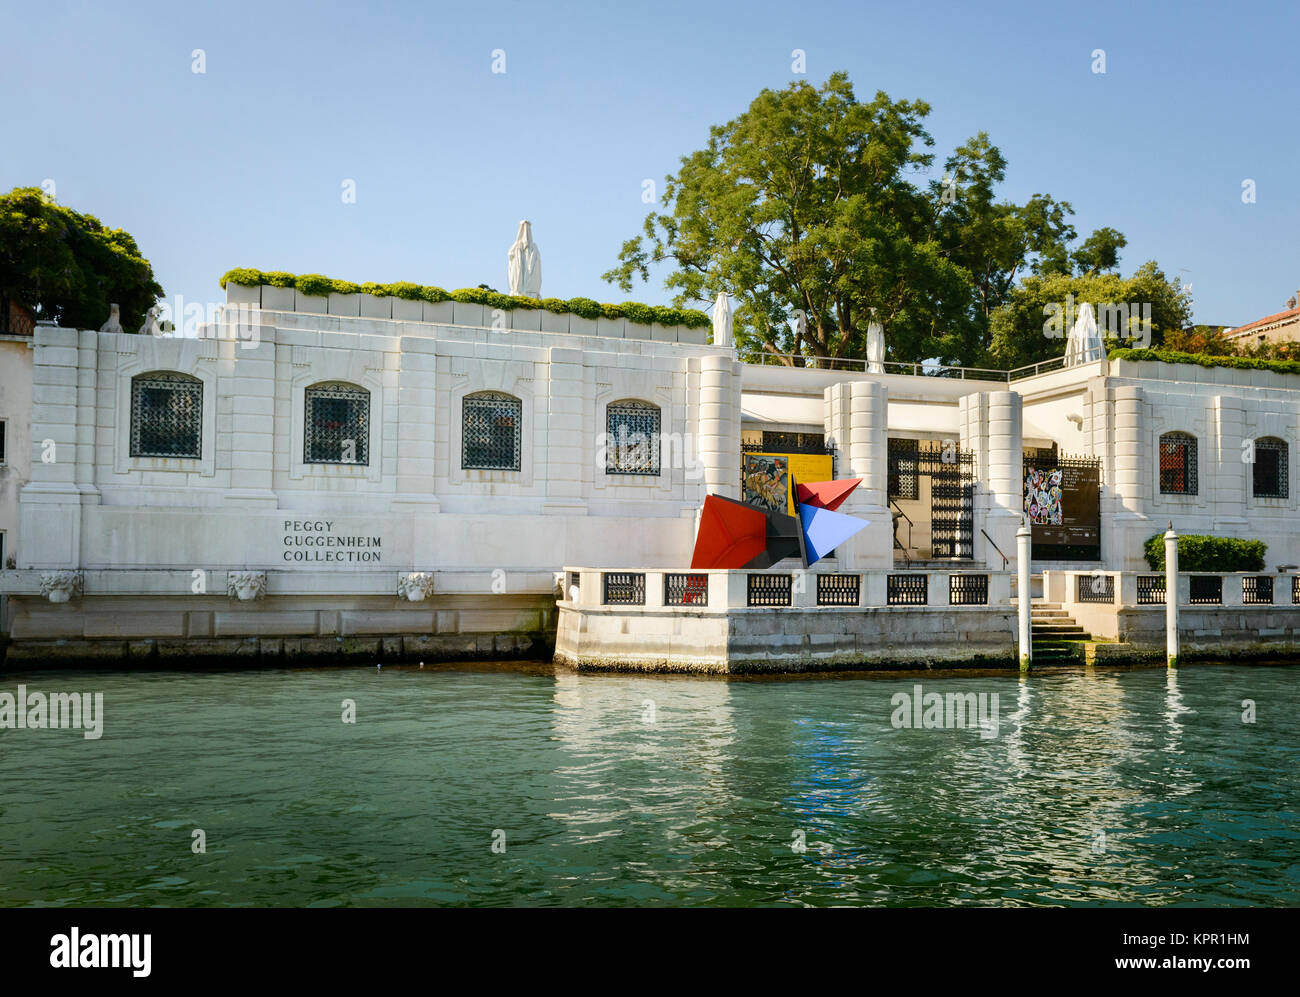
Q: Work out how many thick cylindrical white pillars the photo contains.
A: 4